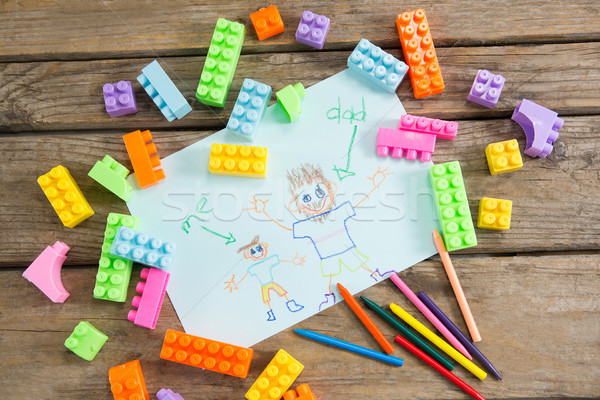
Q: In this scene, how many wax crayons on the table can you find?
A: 8